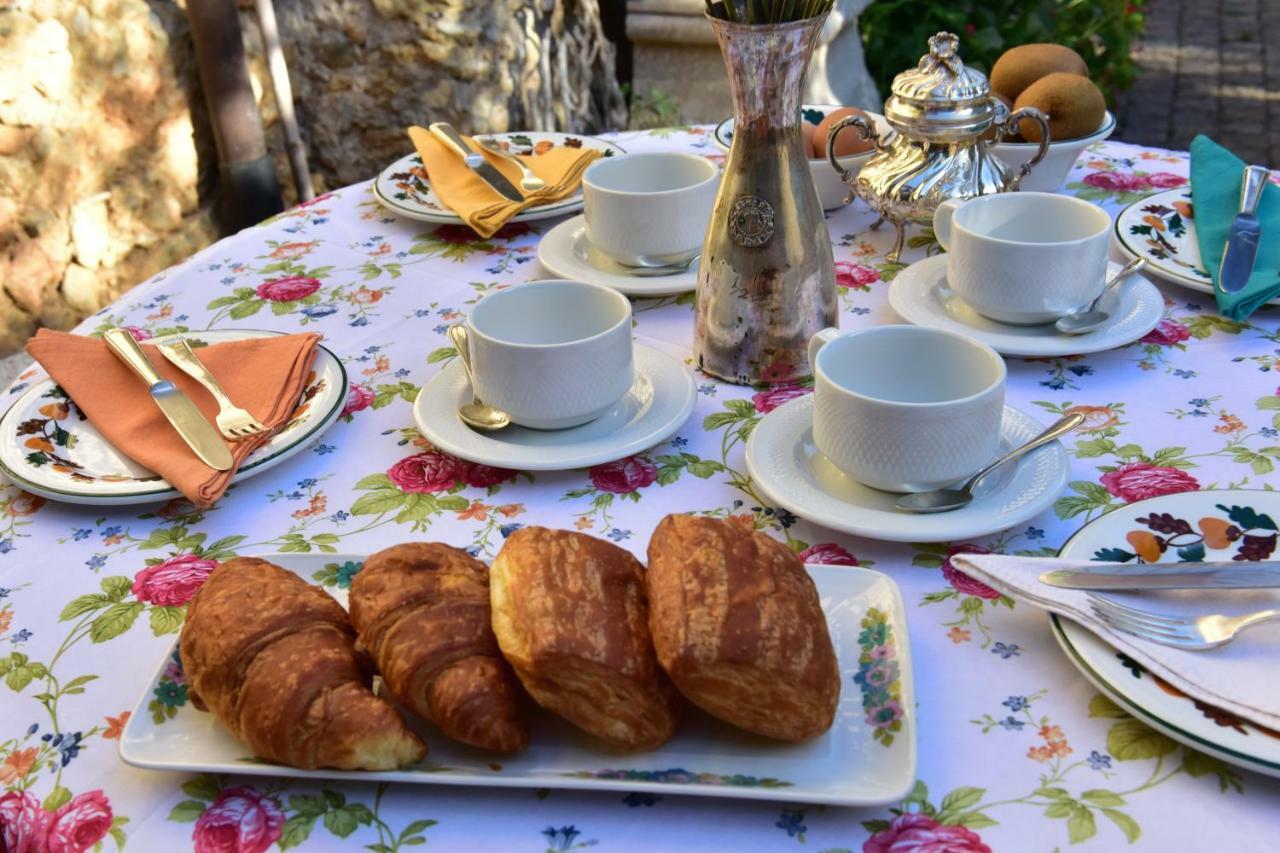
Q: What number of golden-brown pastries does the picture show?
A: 4